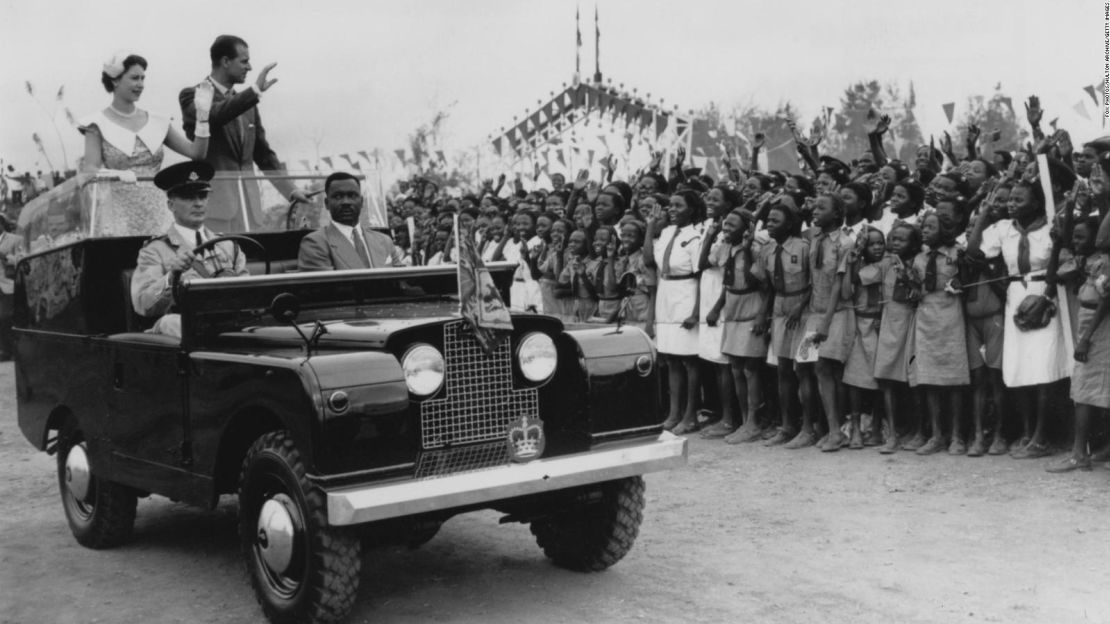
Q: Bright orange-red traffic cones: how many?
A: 0